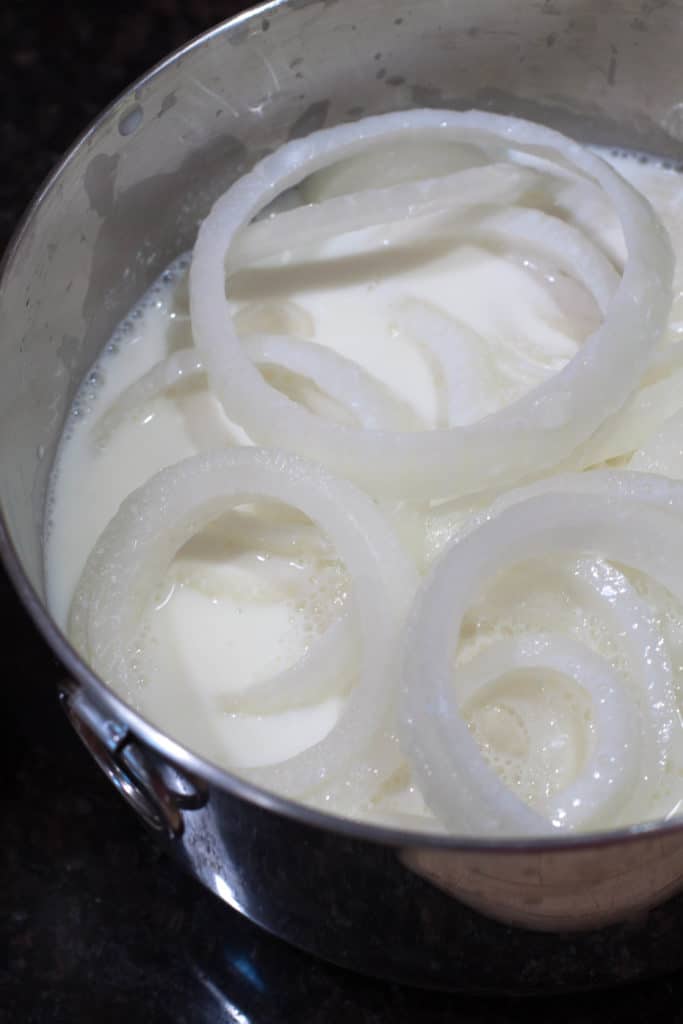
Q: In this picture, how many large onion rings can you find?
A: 3